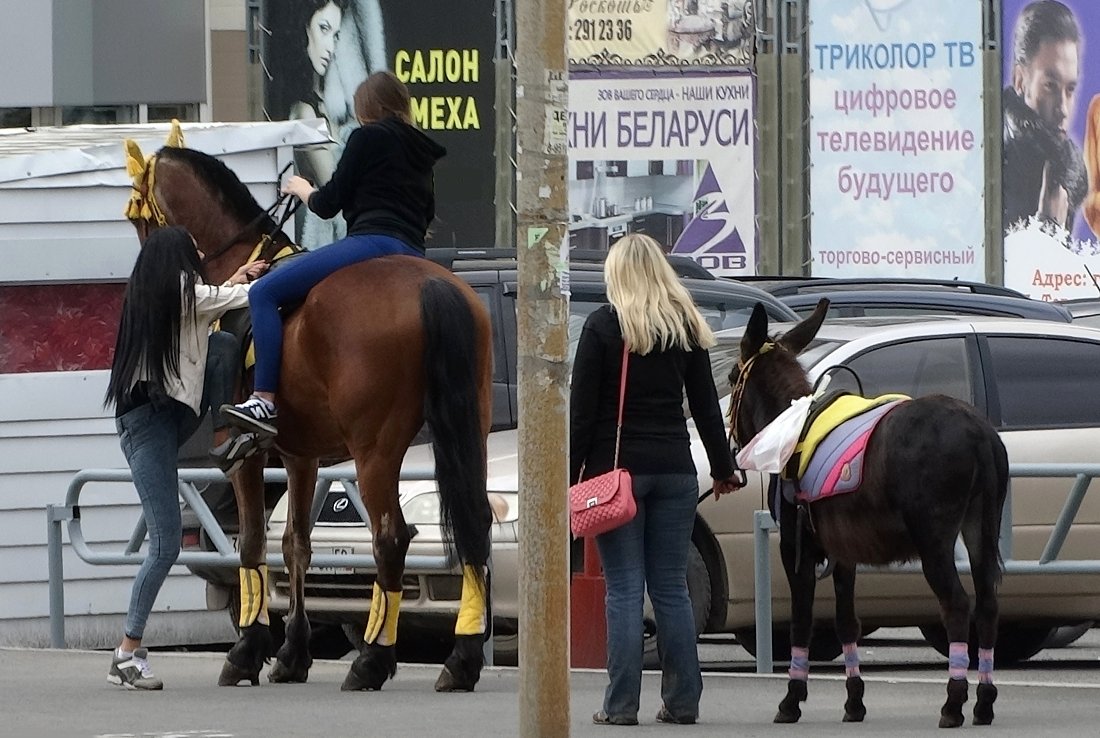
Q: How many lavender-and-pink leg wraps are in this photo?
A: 4